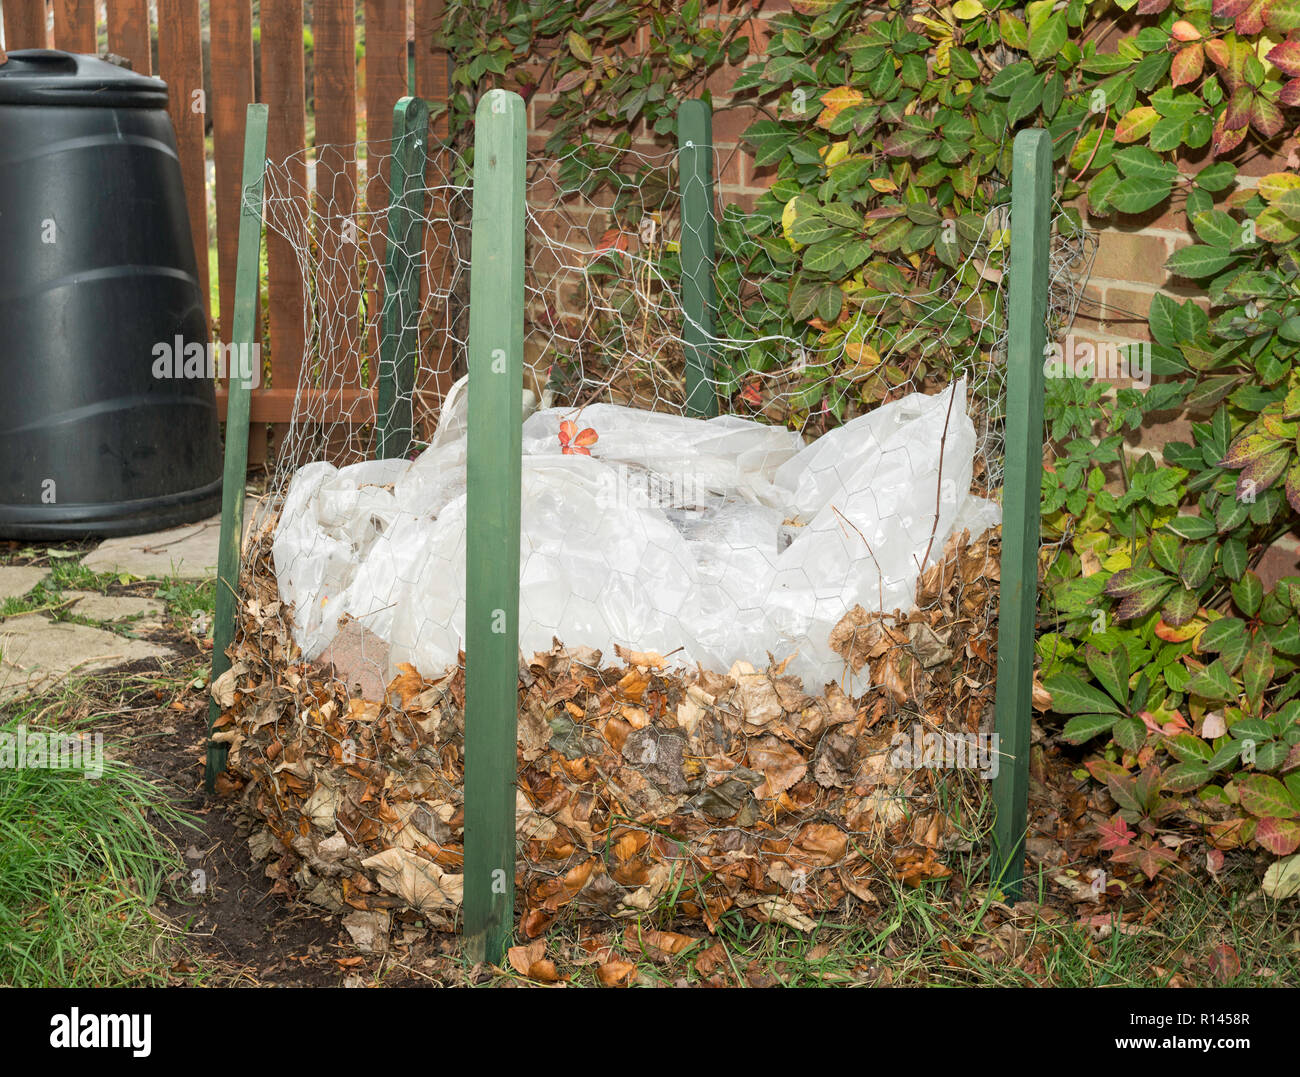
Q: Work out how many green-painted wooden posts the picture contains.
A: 5